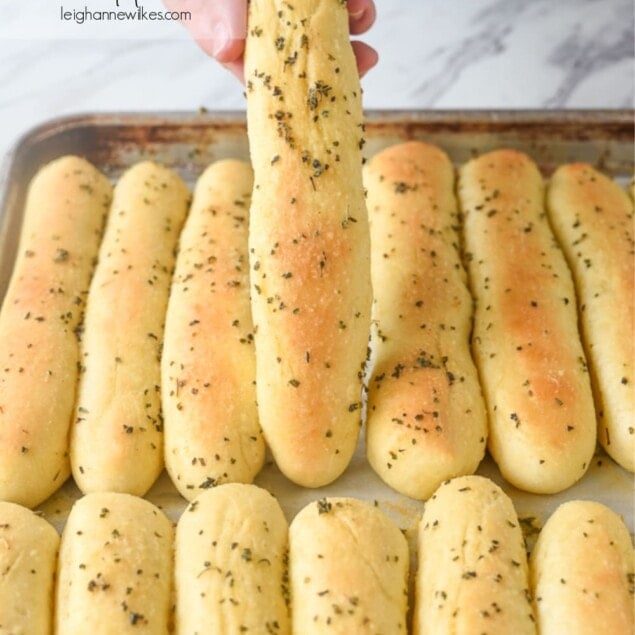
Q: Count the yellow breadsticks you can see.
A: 13